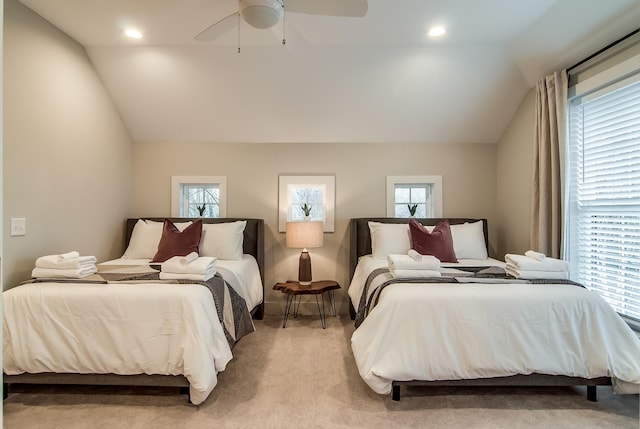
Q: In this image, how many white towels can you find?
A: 12